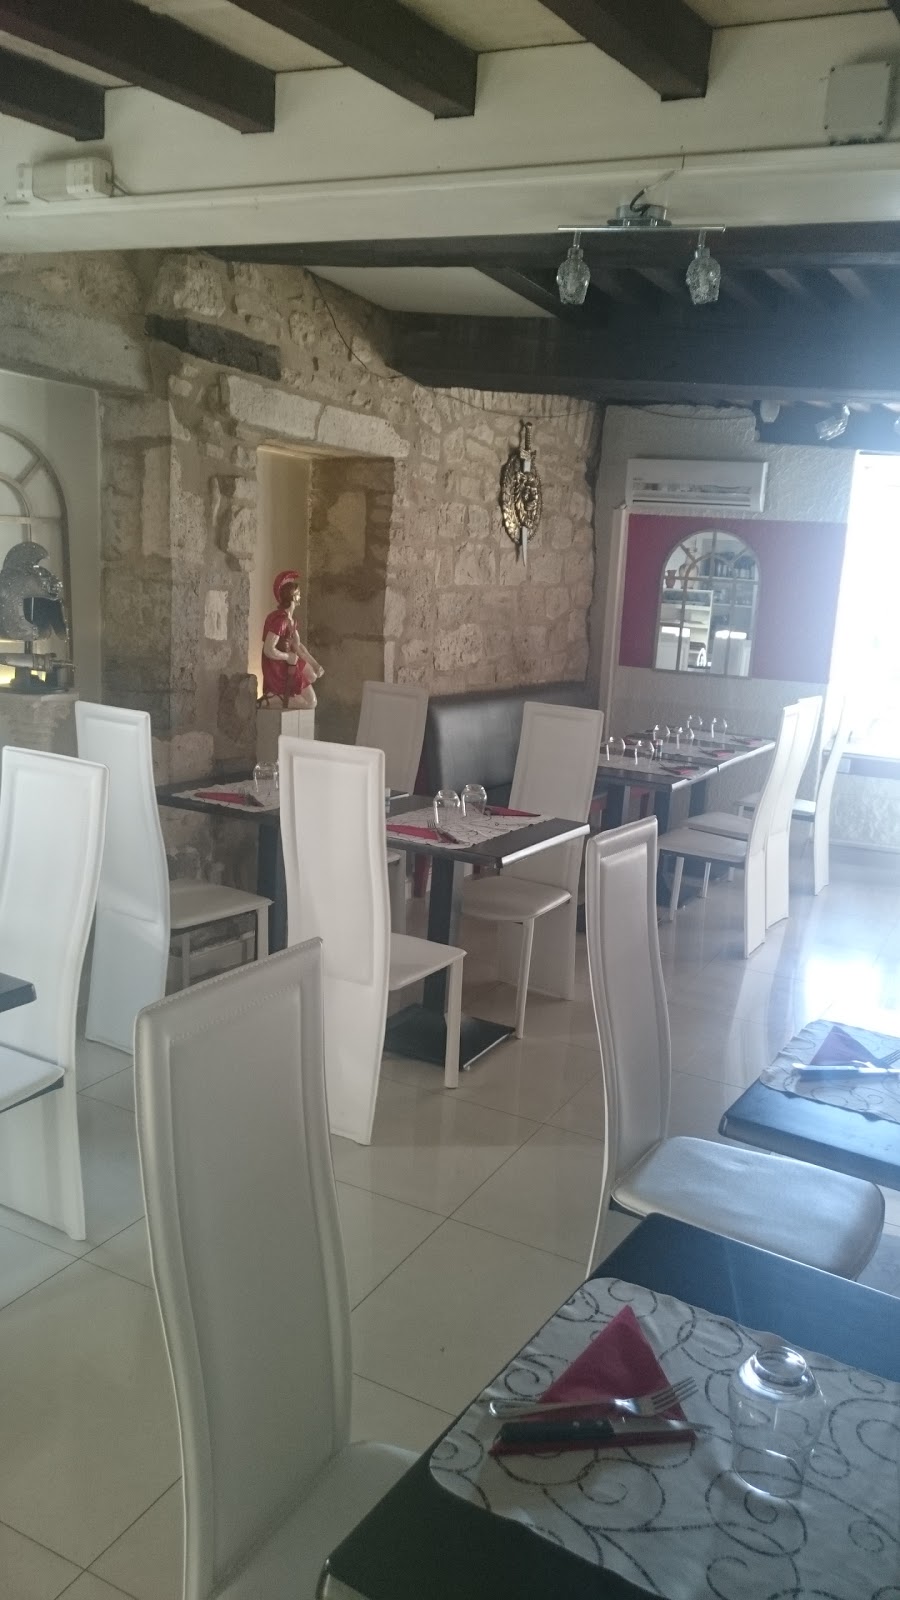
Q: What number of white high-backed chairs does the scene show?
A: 10